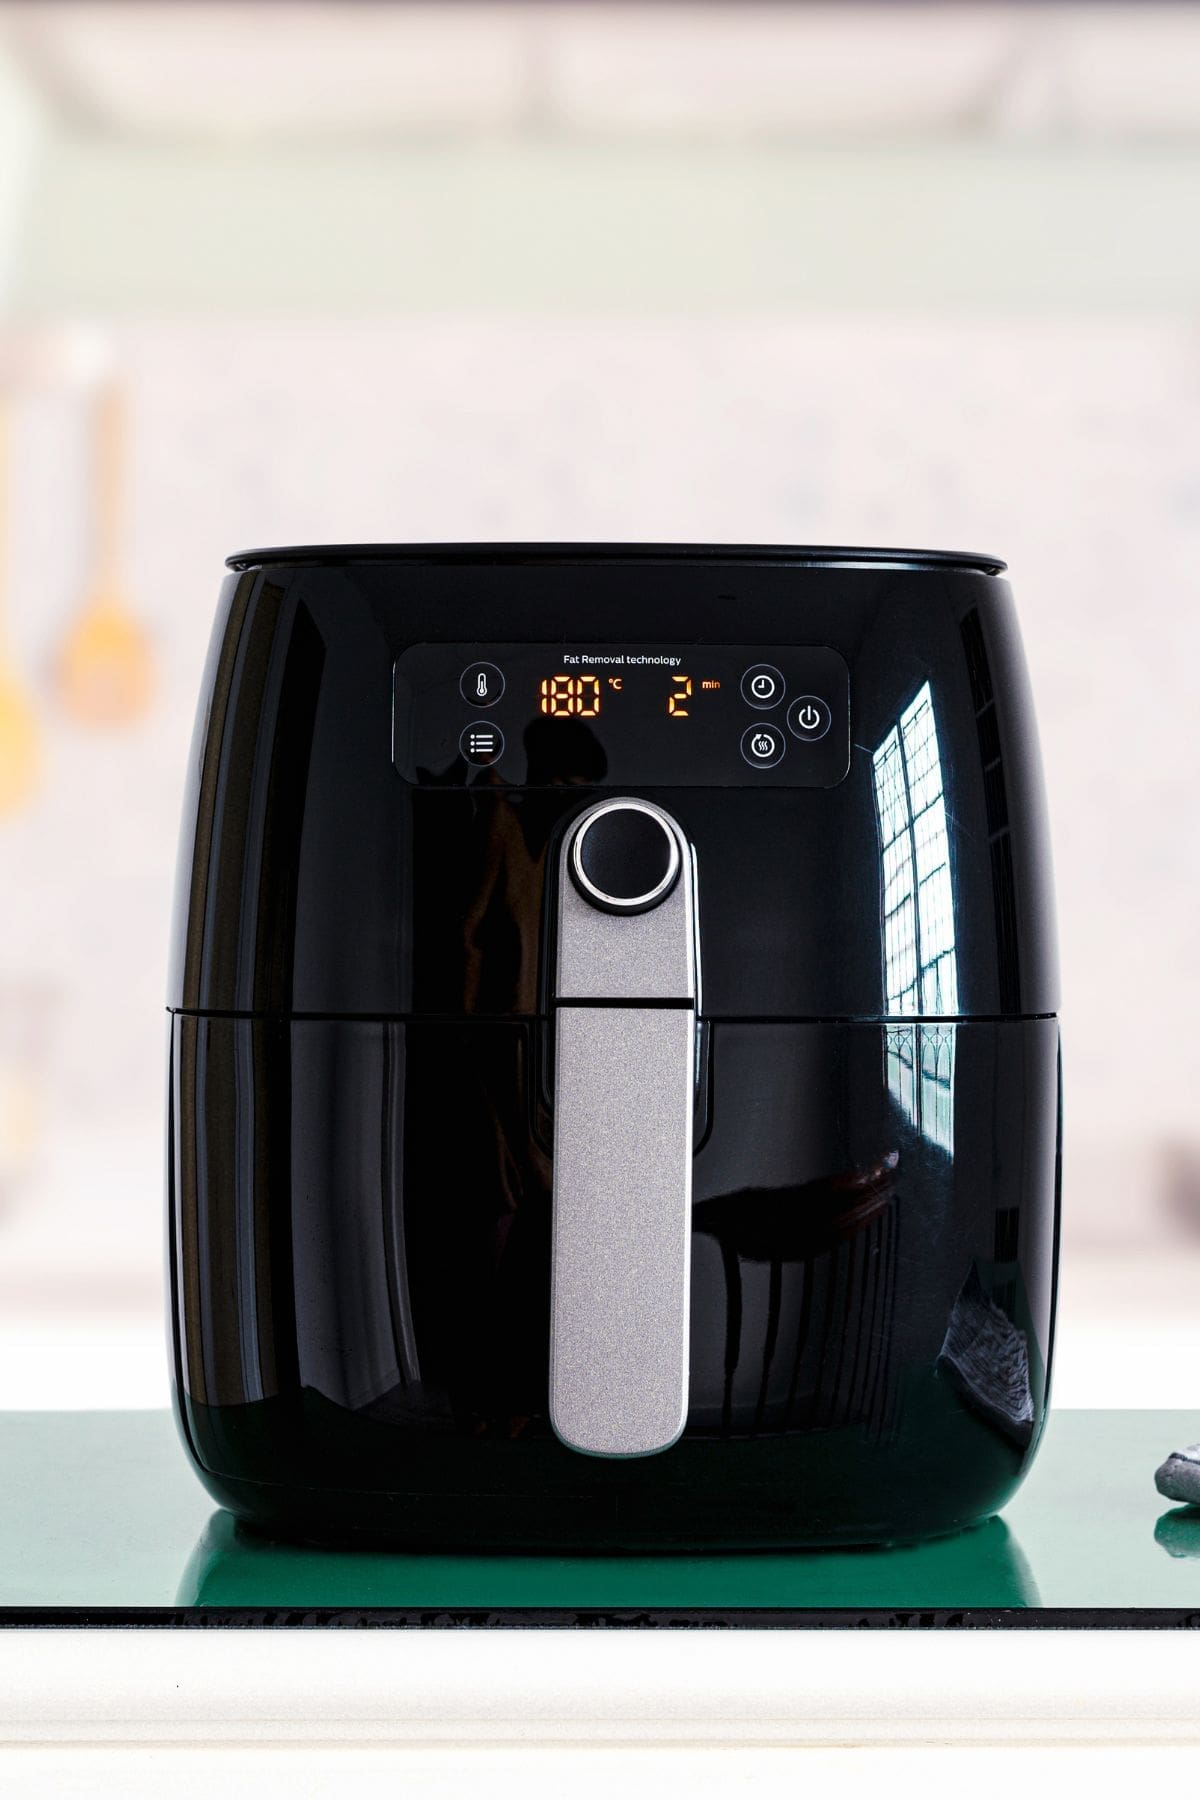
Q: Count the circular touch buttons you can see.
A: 5